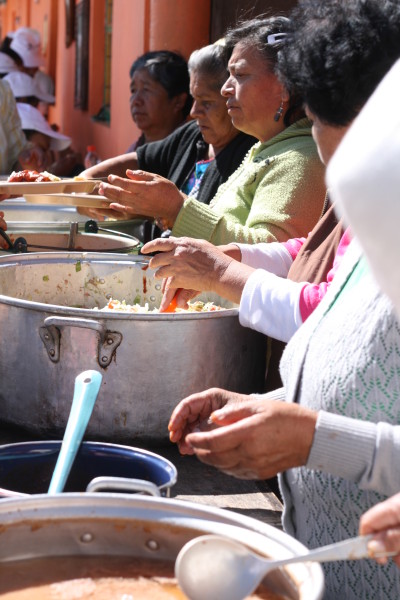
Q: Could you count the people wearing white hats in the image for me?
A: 4